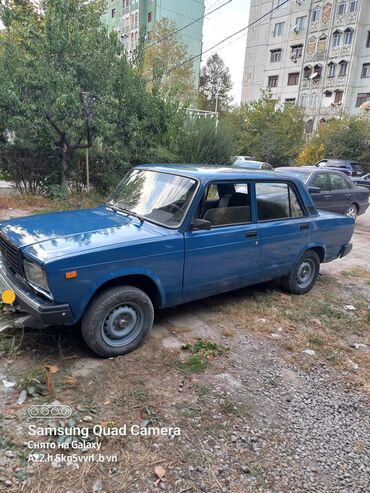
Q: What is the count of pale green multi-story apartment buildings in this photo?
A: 1